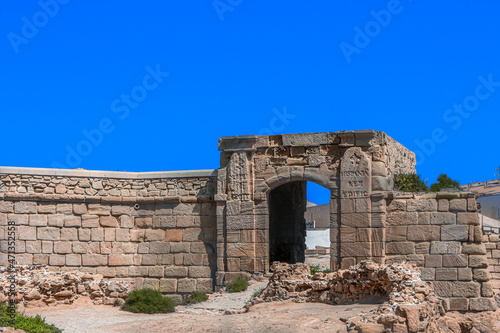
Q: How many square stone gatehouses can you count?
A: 1